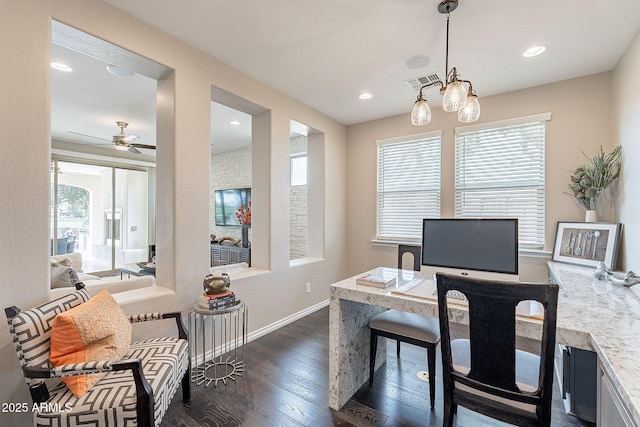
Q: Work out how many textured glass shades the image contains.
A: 3